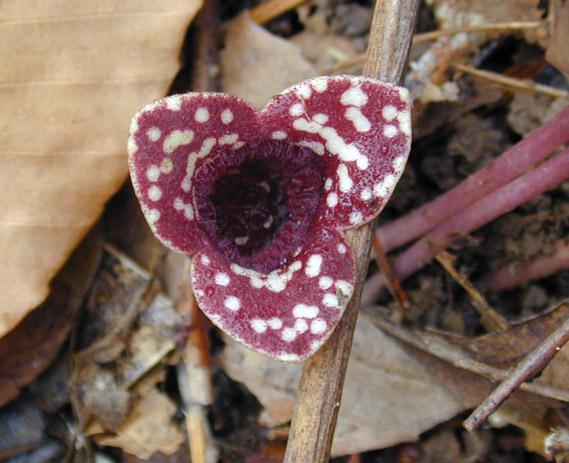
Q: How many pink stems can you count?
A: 3